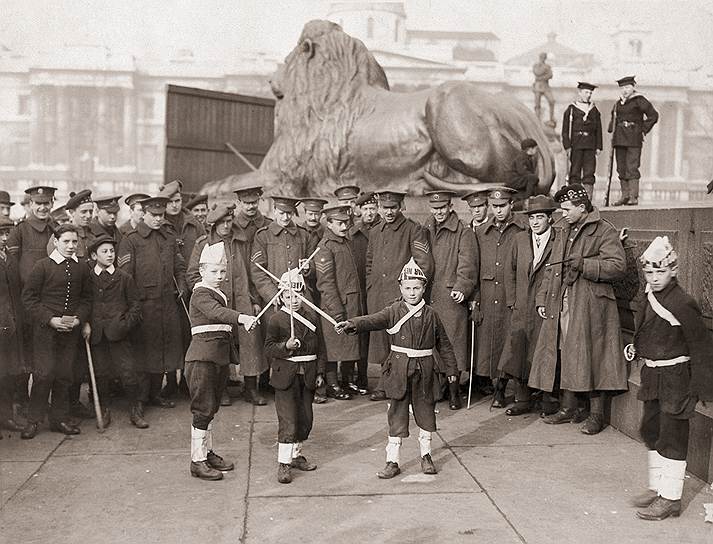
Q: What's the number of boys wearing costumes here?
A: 4